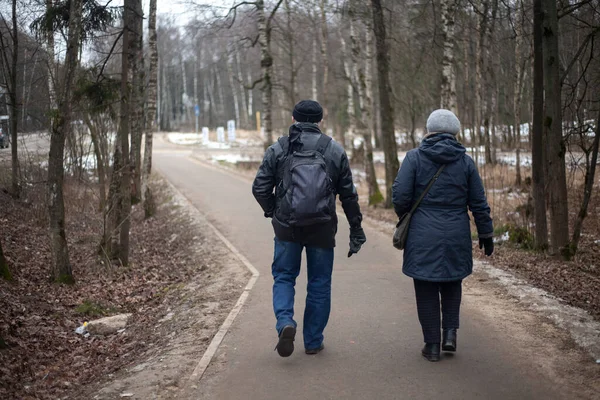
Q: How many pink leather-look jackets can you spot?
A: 0